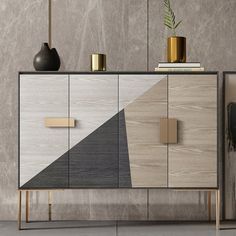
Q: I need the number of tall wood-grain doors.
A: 4